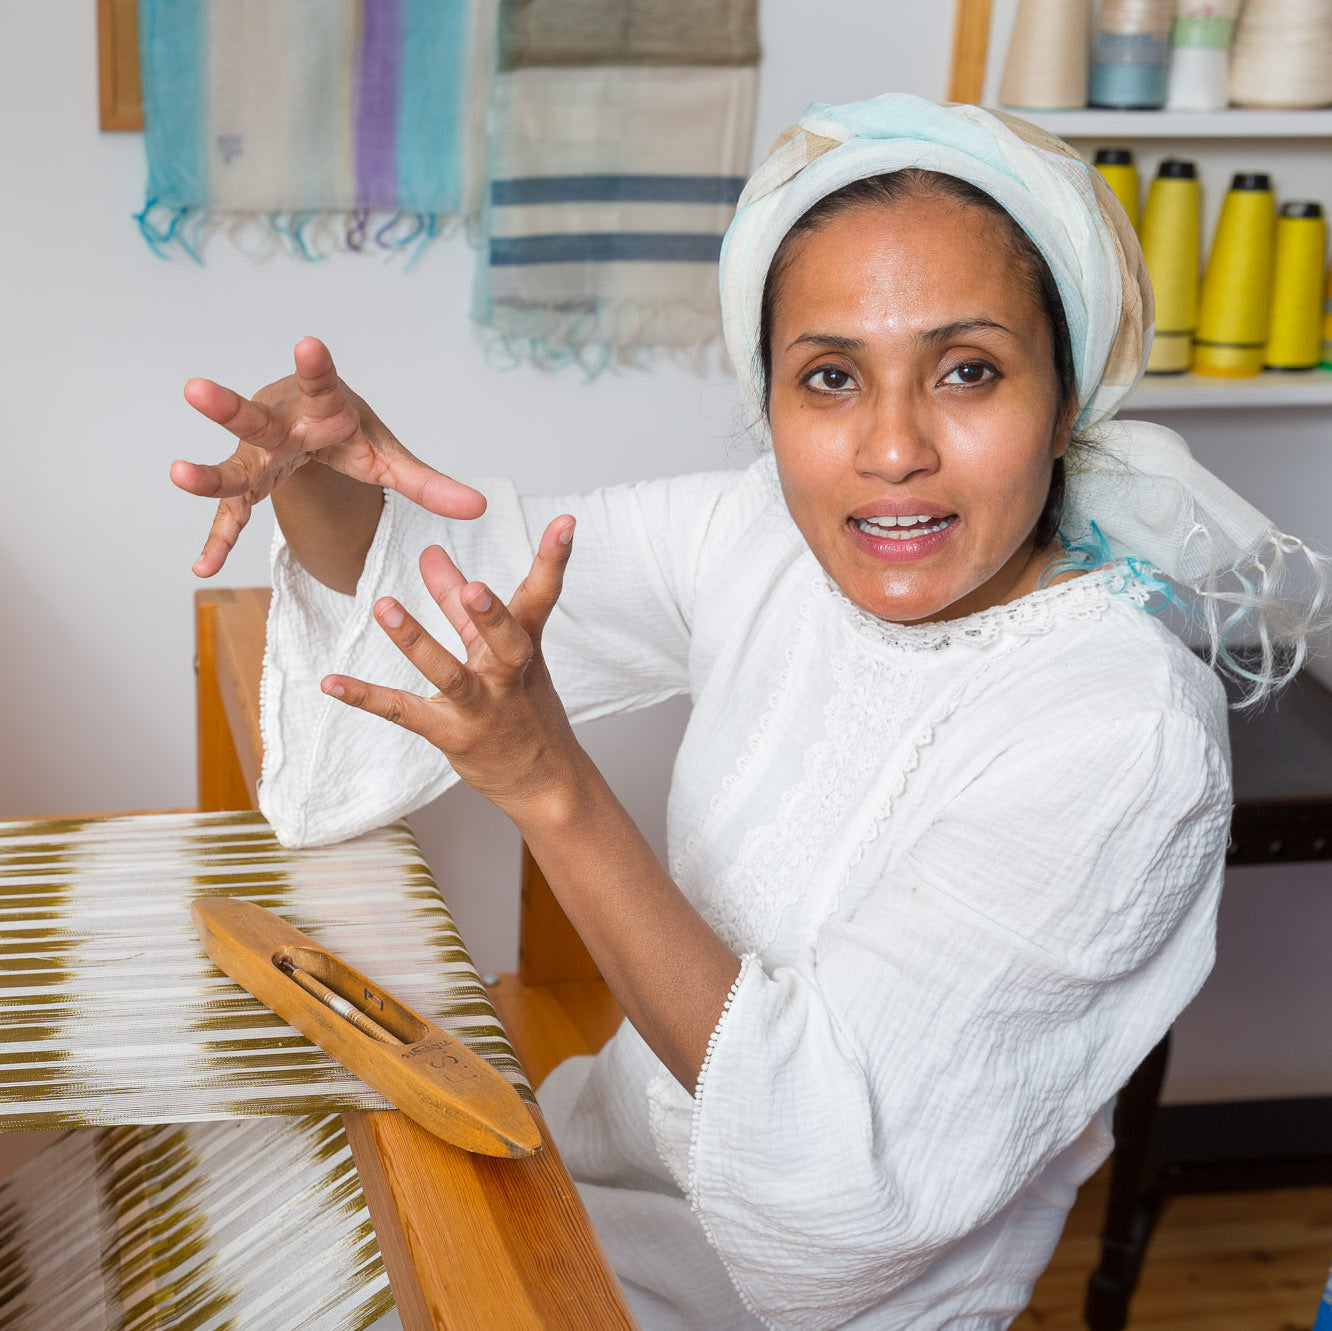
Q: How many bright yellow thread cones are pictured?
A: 4